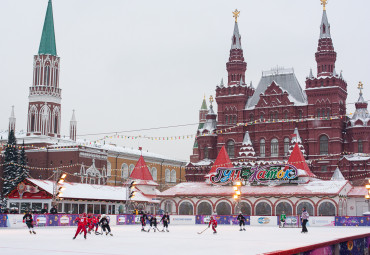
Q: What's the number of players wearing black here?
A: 6